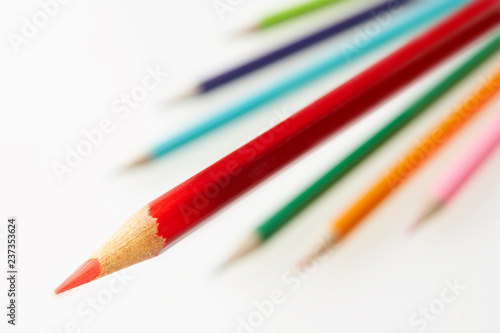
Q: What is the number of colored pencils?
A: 7